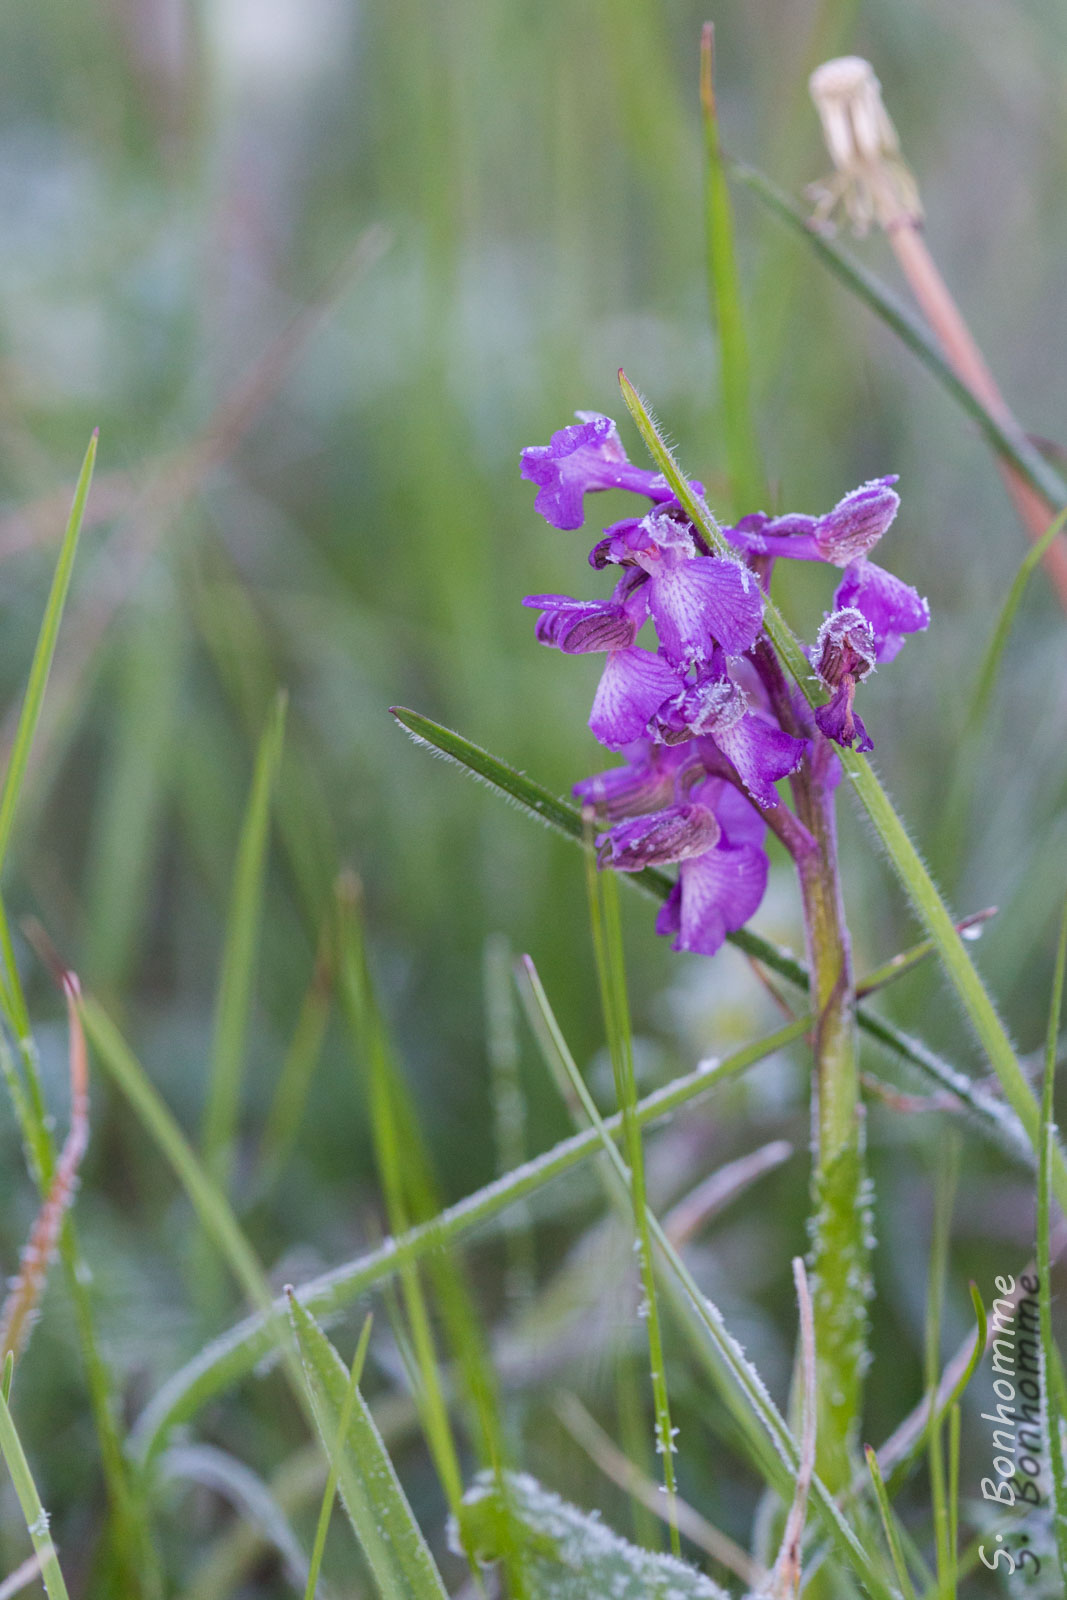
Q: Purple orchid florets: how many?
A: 8